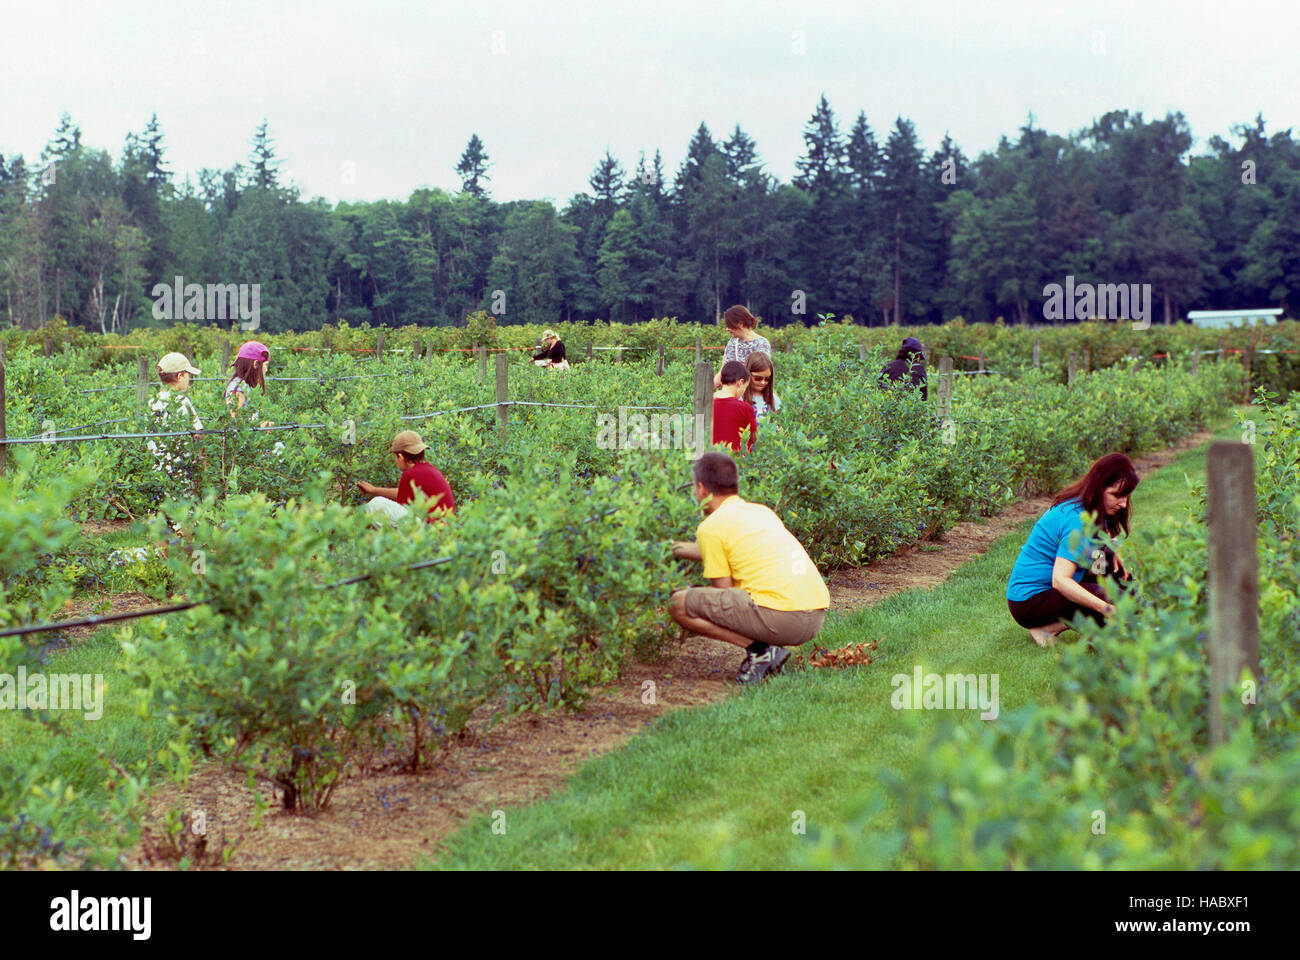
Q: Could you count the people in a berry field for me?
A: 10